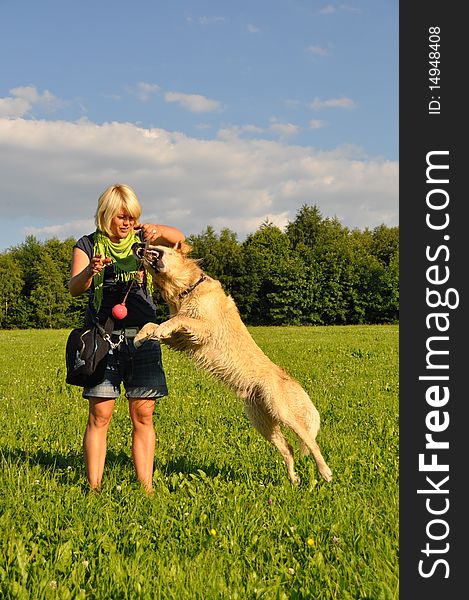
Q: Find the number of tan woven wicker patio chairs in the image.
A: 0